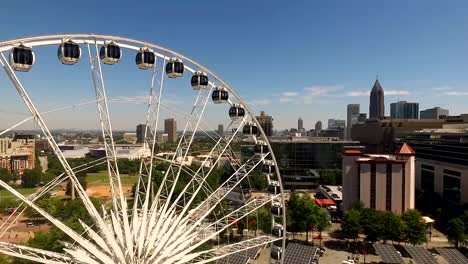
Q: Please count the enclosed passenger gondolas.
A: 15